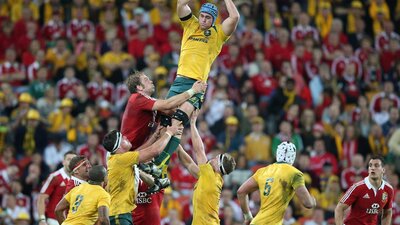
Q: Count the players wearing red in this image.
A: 5